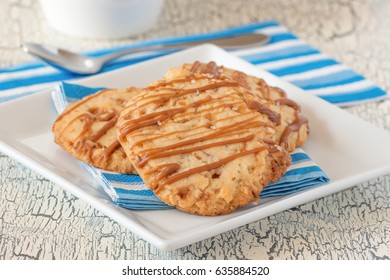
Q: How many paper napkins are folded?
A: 1